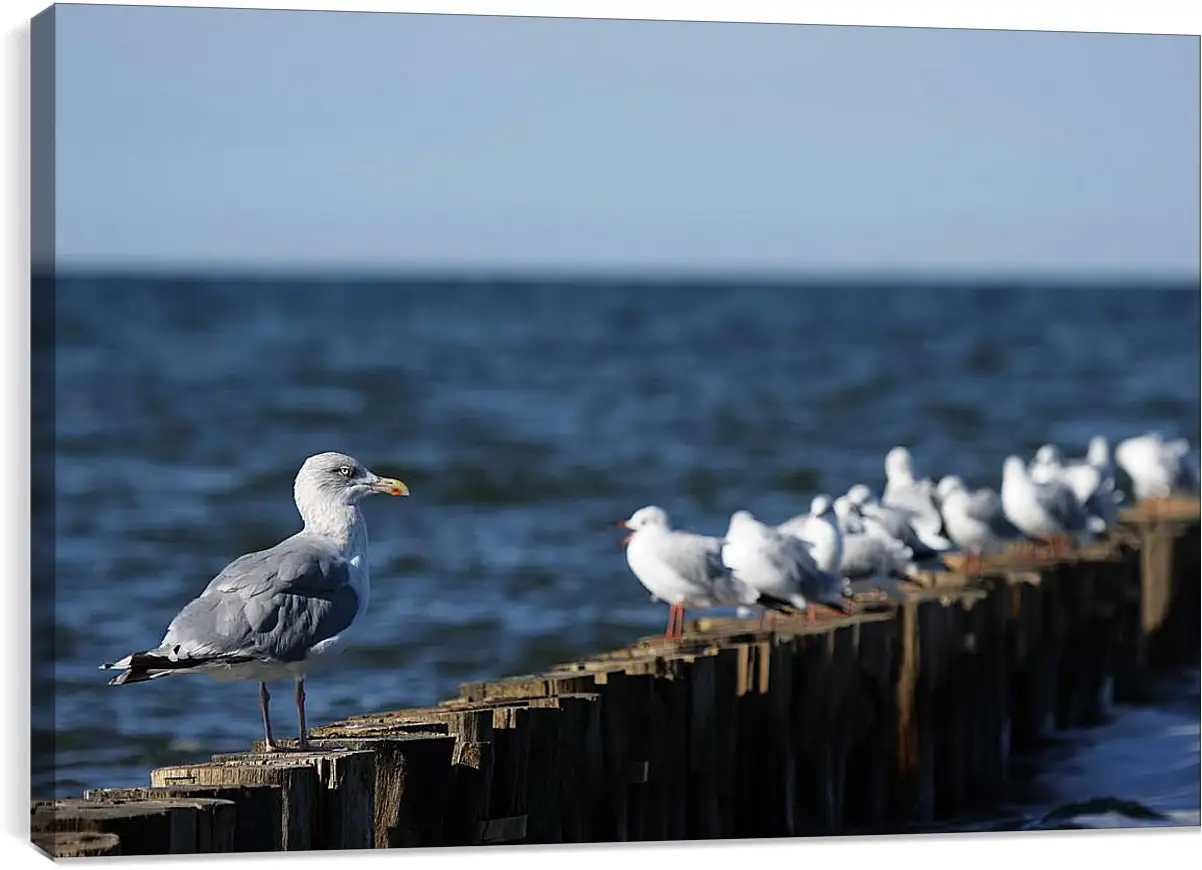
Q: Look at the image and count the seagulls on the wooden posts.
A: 12